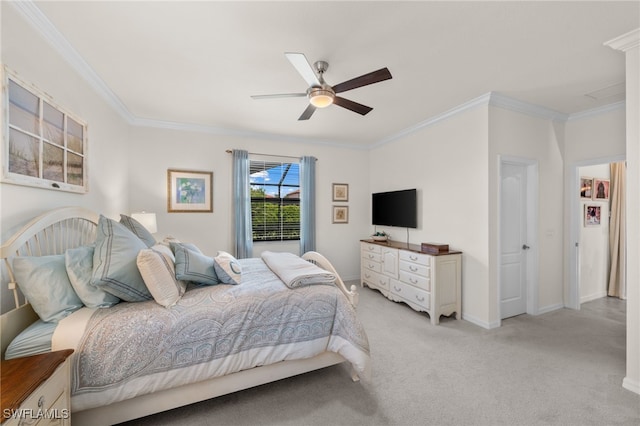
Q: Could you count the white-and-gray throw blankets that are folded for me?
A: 1